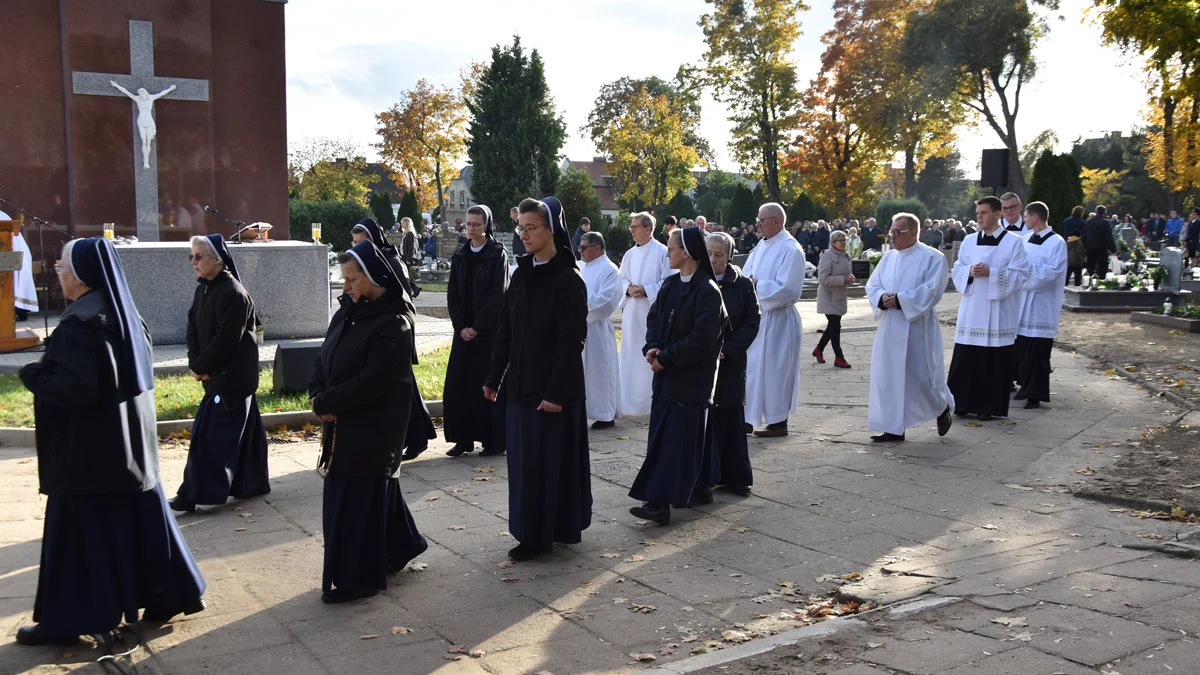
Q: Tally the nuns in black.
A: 8